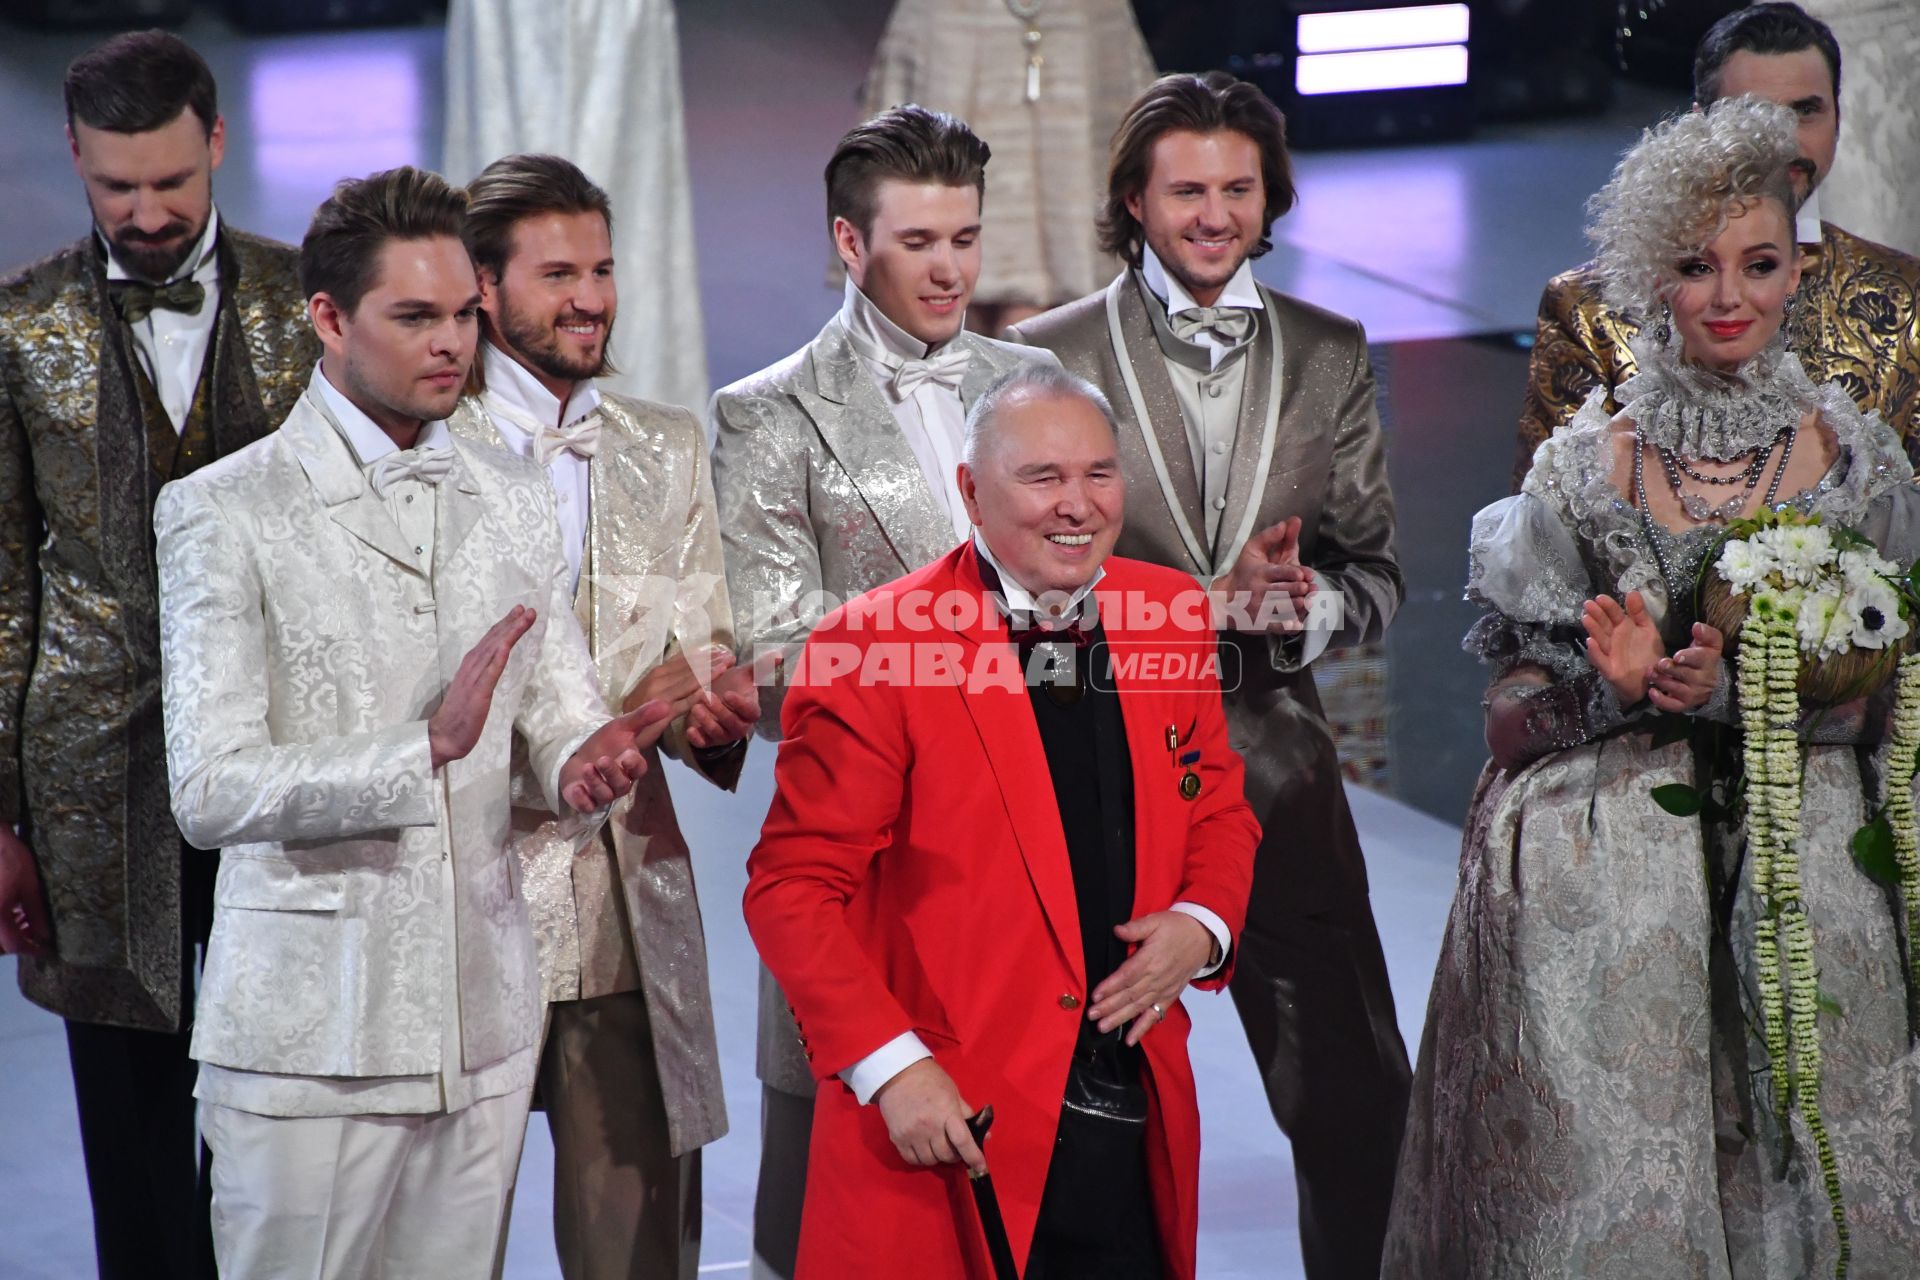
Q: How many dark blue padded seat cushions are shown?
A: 0